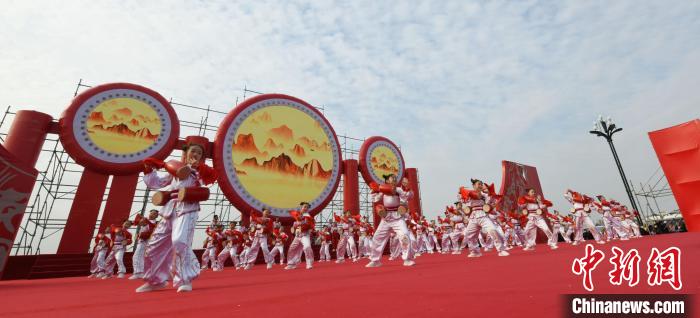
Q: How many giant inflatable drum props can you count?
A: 3